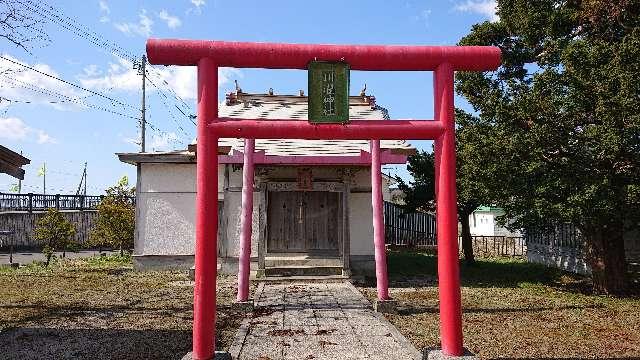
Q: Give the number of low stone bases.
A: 4